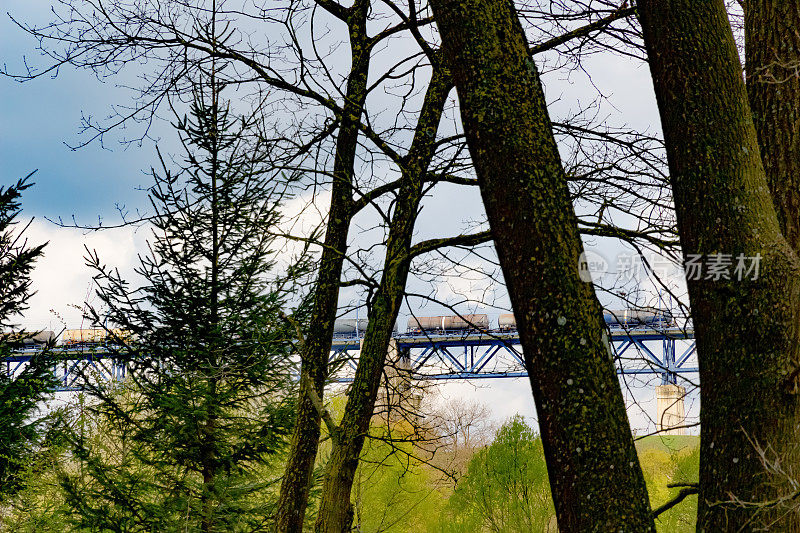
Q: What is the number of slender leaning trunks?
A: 2